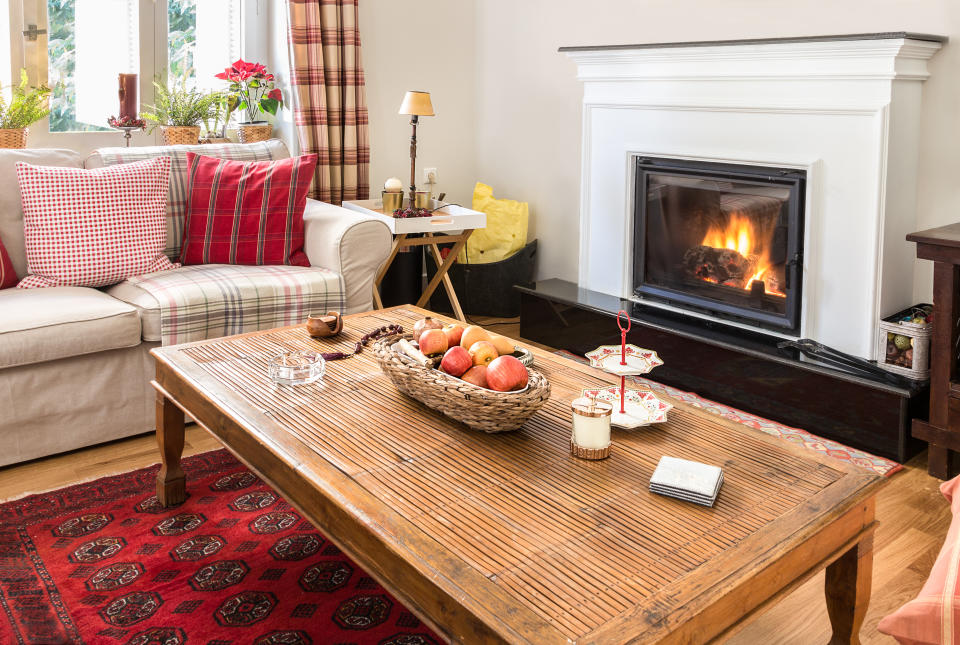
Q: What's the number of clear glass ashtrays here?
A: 1